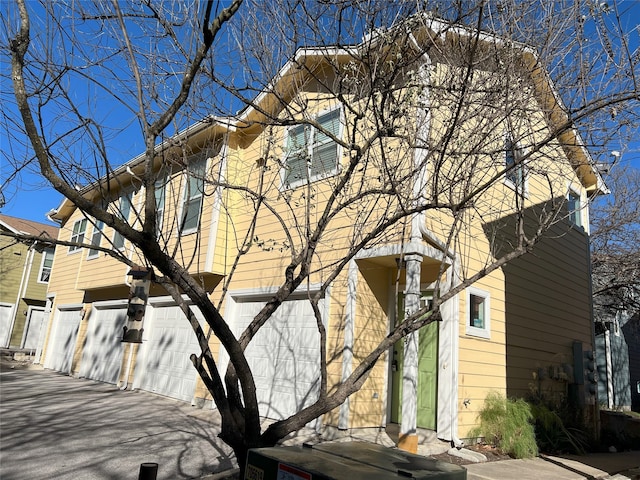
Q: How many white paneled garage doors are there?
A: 4